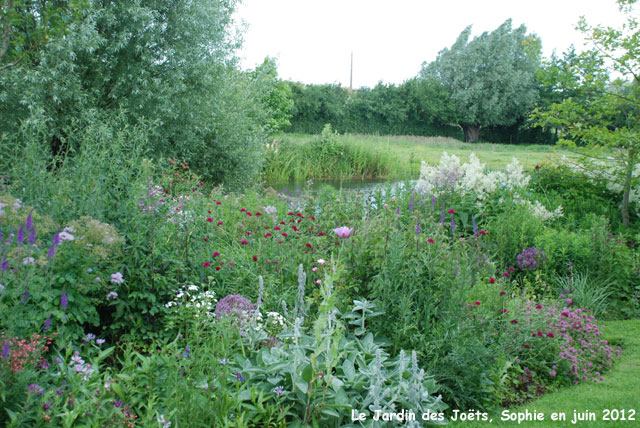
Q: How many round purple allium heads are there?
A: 2